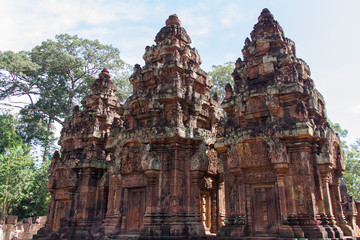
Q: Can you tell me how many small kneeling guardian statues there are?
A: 2